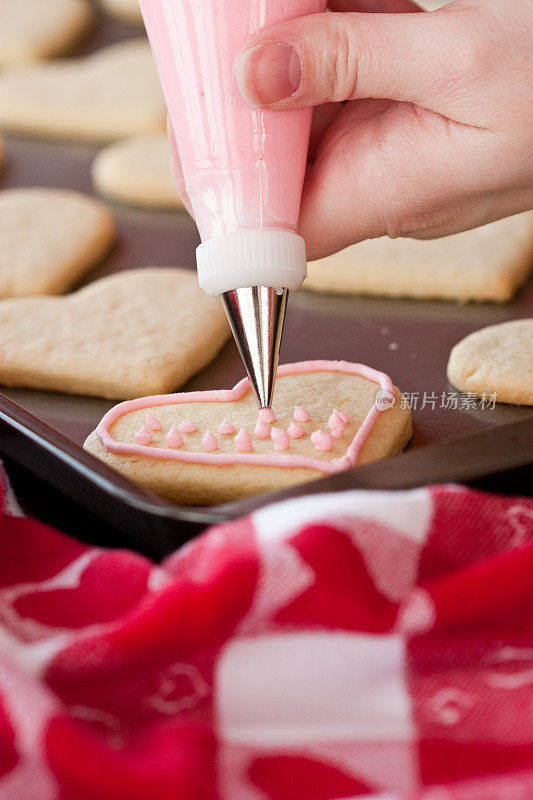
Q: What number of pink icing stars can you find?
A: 15